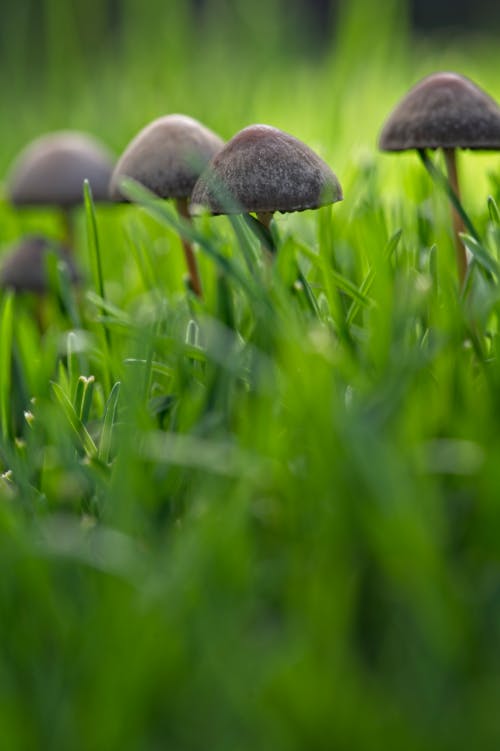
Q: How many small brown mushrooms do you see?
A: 5